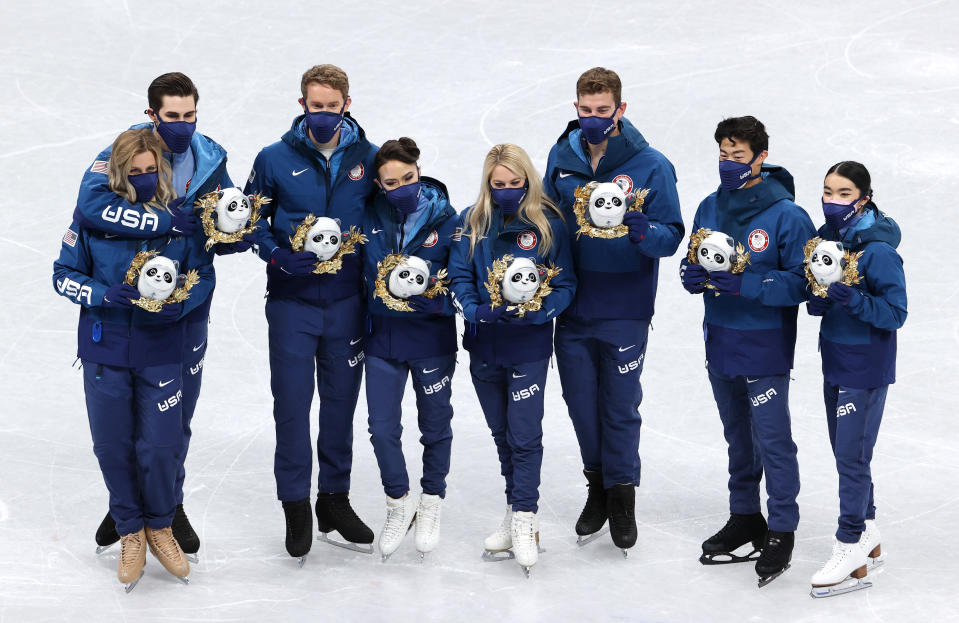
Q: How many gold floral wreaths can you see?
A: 8